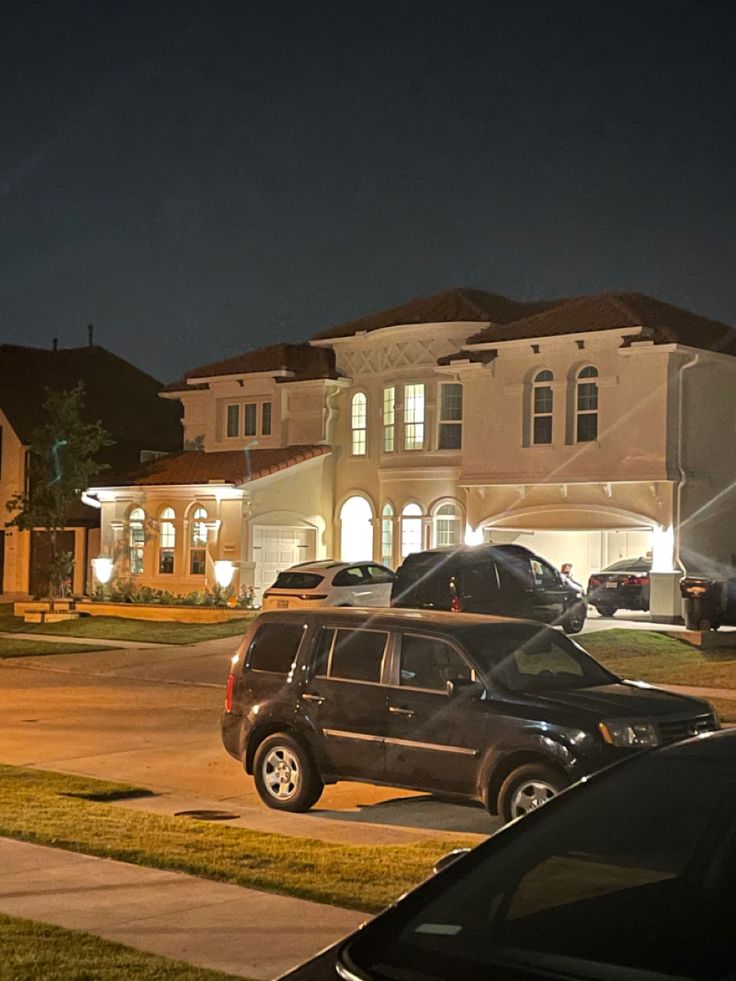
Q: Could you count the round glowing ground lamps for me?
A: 2